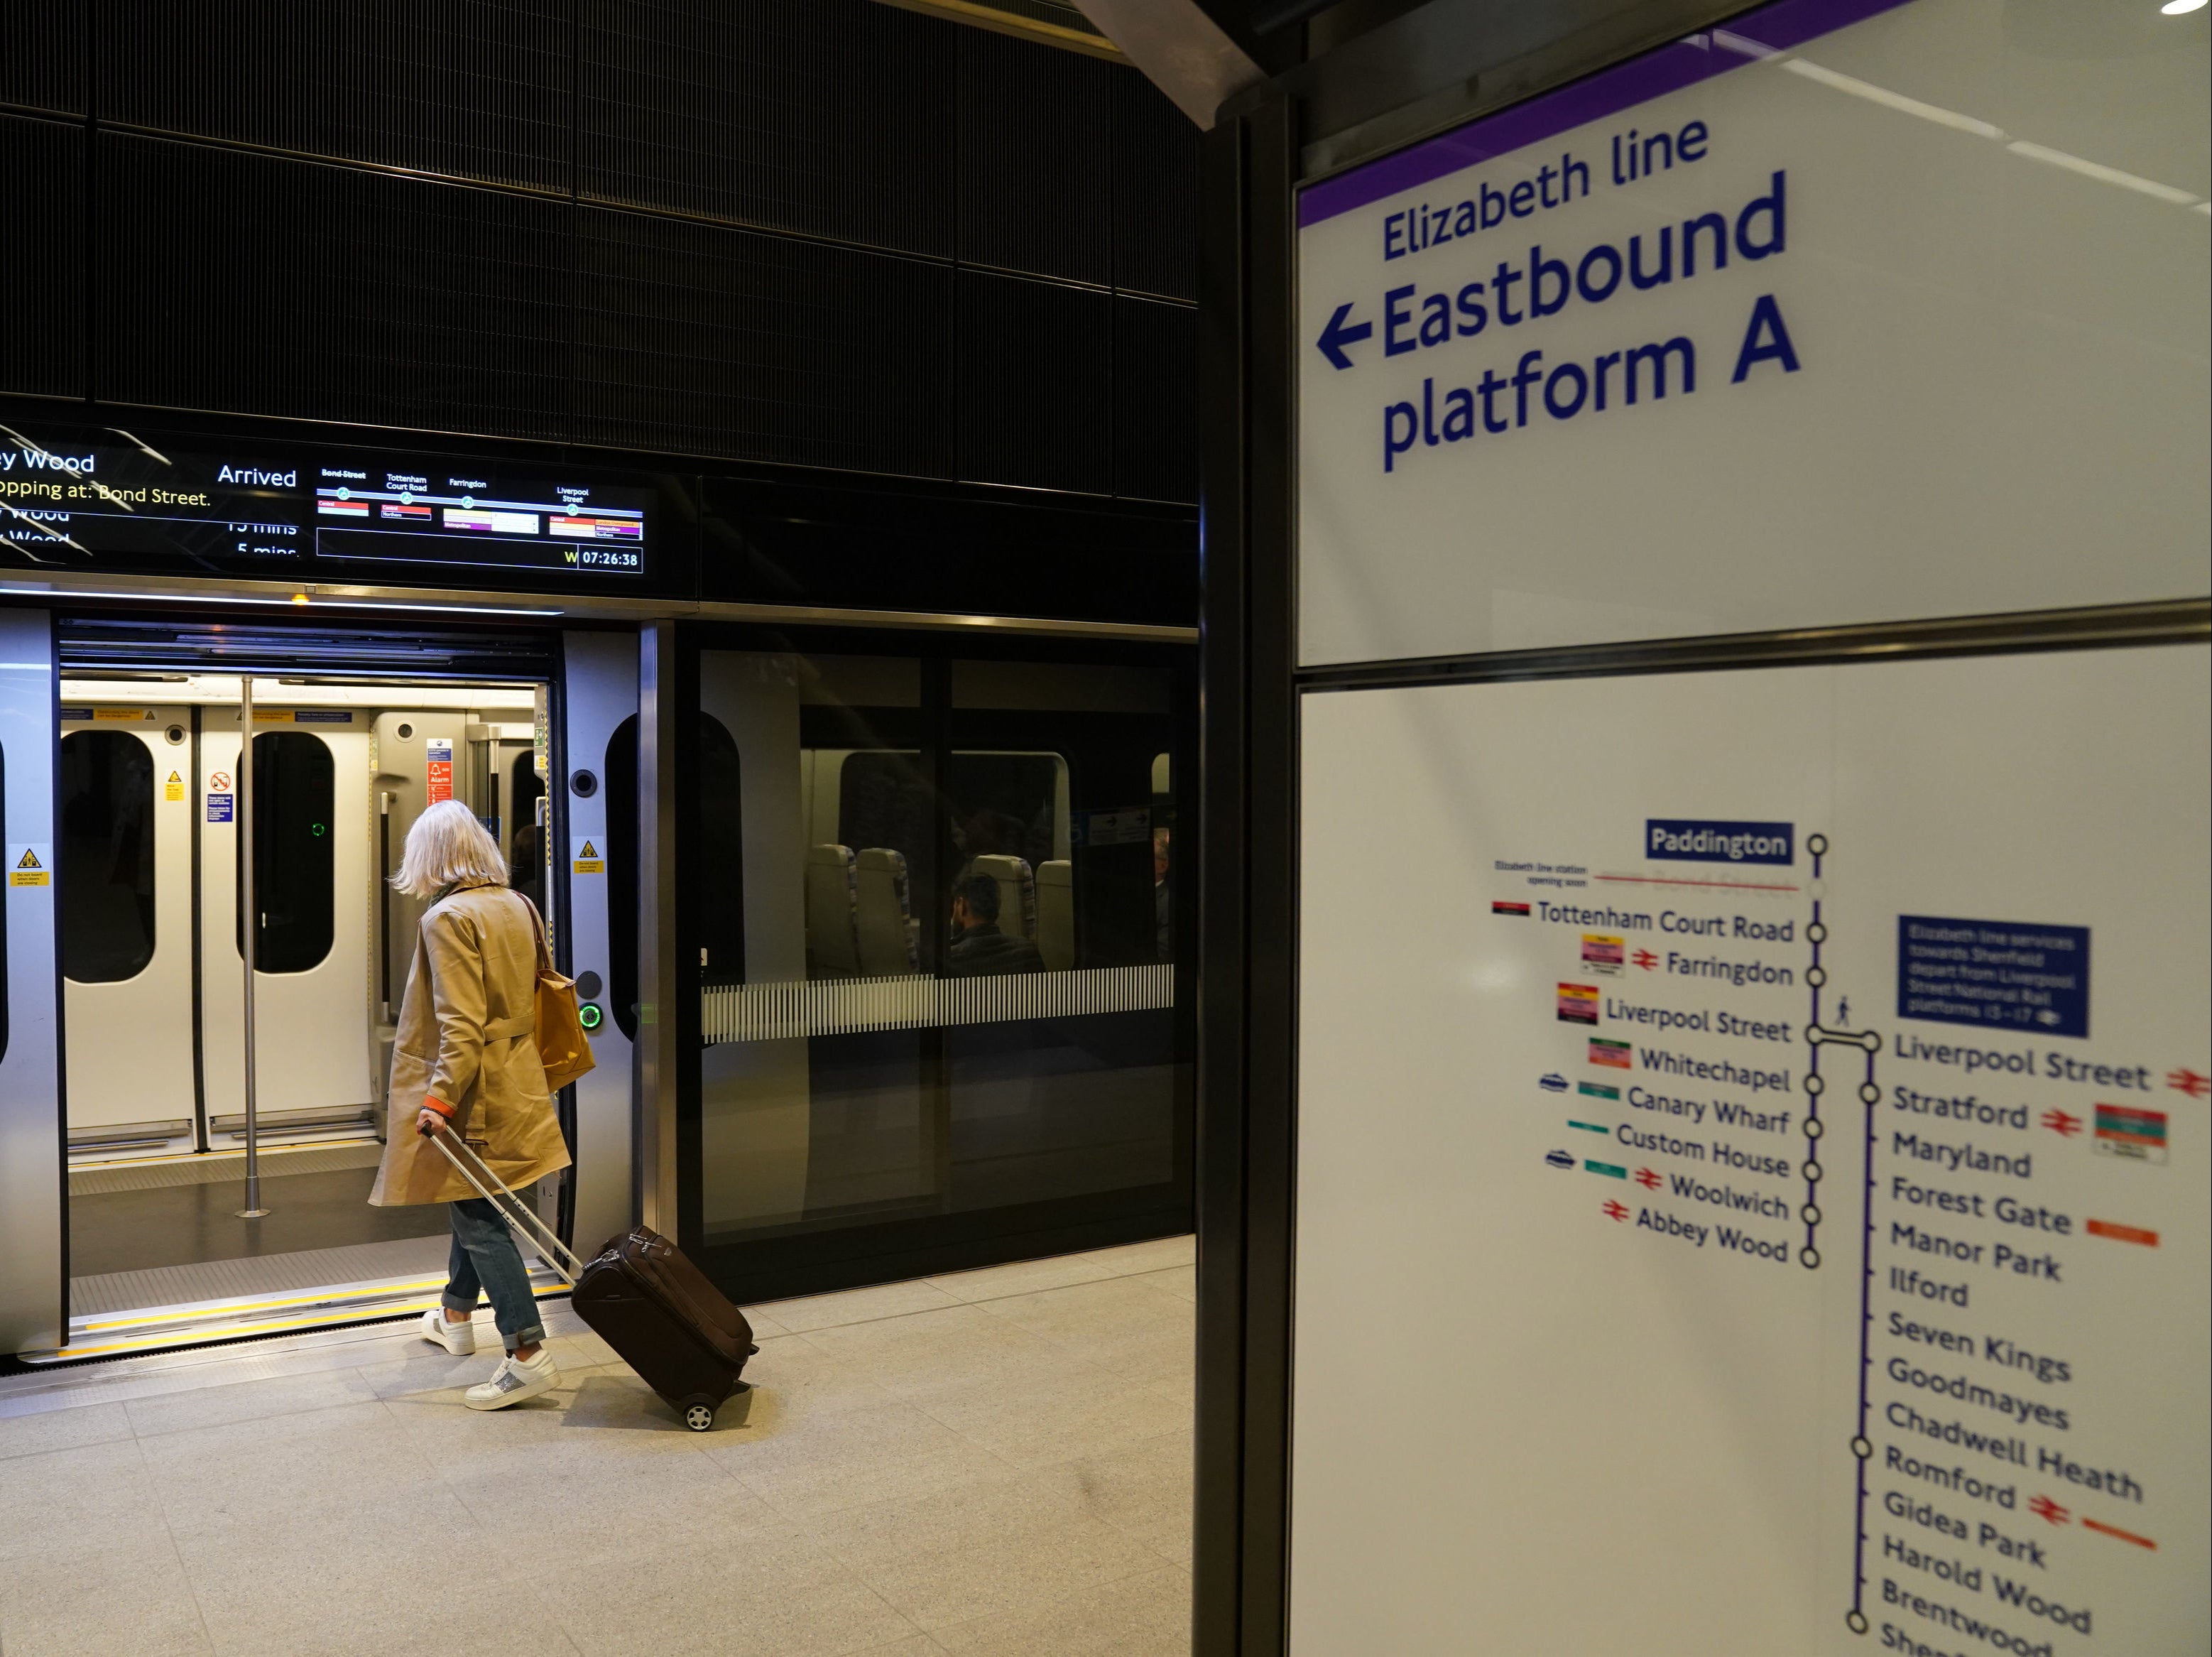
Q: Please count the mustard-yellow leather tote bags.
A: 1